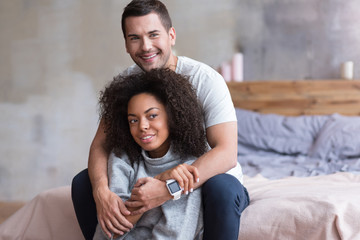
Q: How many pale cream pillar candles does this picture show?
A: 1